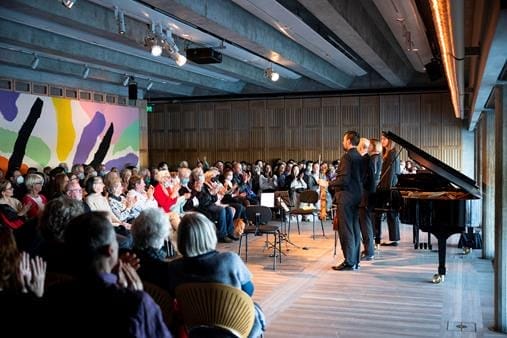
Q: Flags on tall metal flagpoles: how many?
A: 0